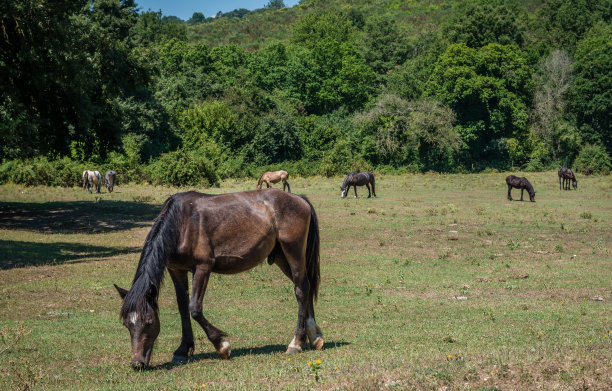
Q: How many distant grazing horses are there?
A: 6